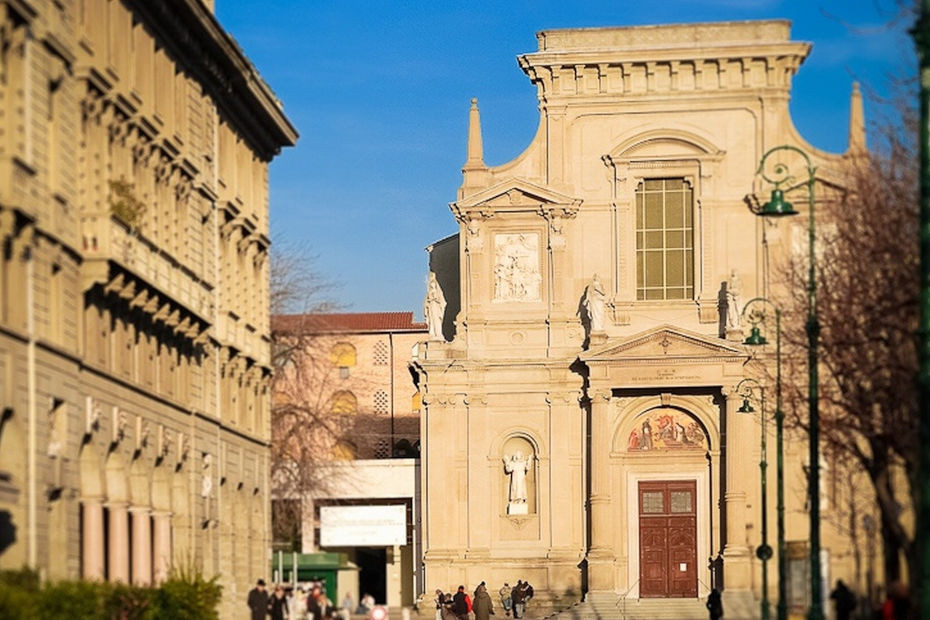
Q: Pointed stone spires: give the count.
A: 2